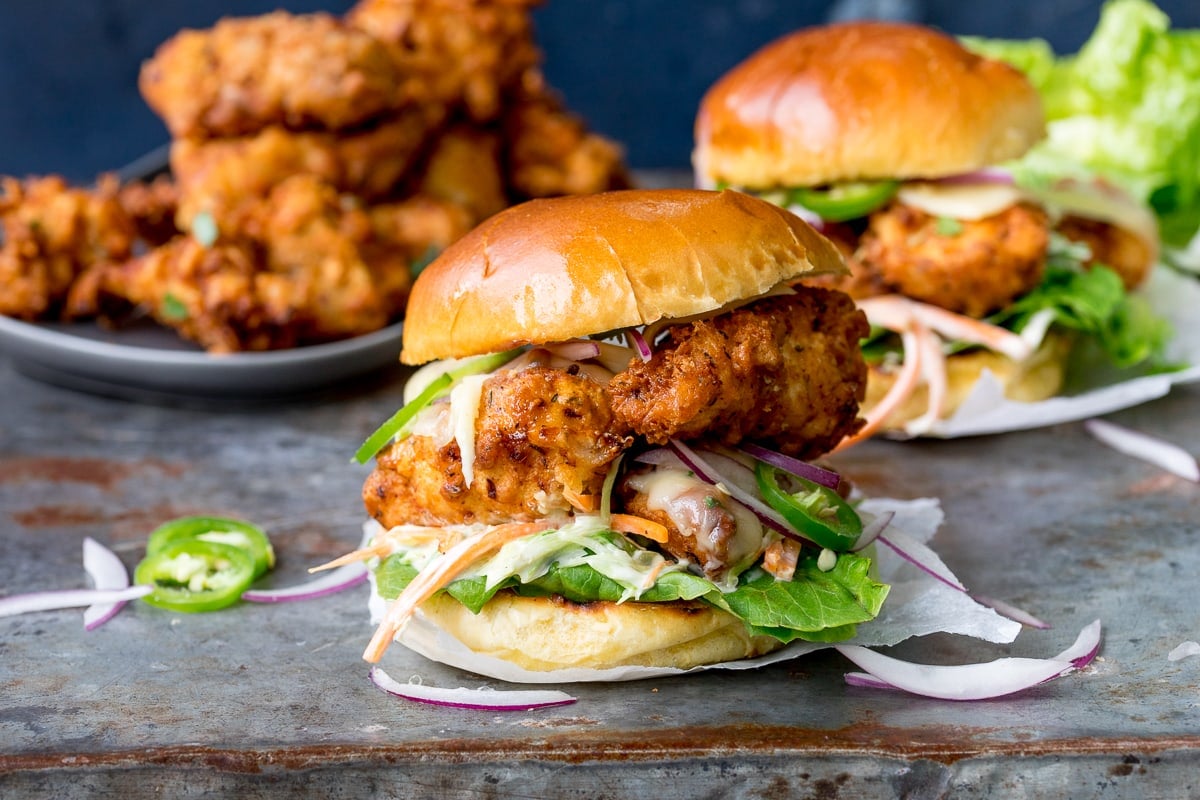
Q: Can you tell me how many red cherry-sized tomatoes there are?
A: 0